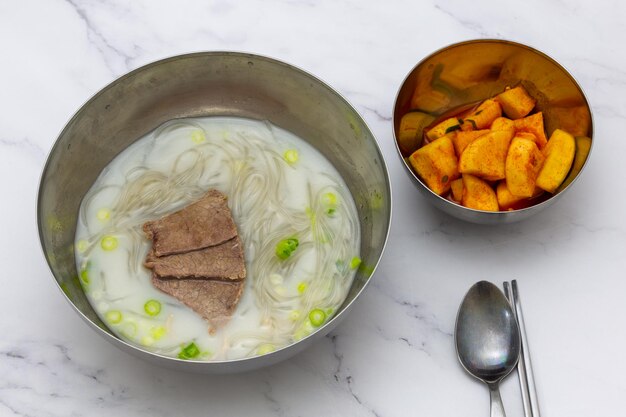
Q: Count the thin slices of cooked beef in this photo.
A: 3